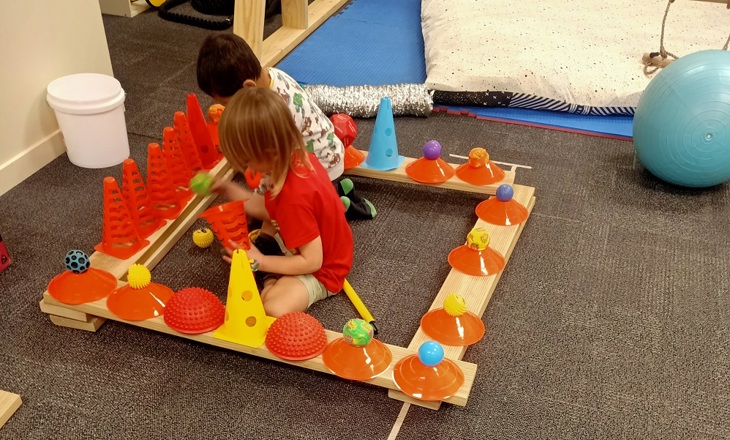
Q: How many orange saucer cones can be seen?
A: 10